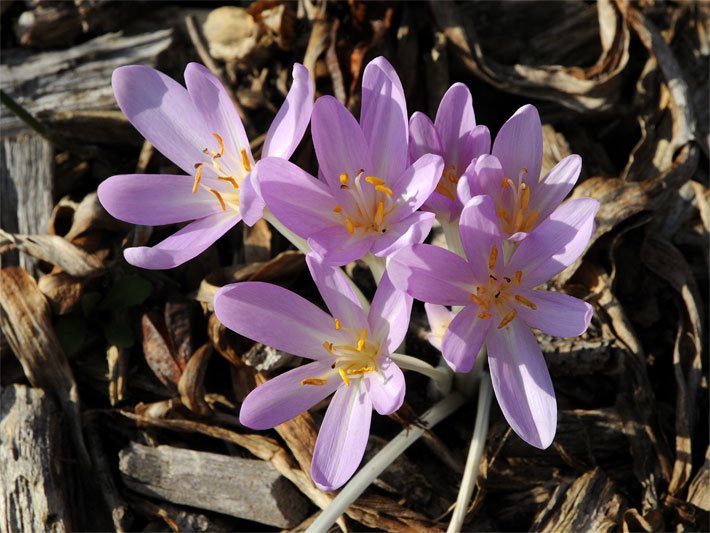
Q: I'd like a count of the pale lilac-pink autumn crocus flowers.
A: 6